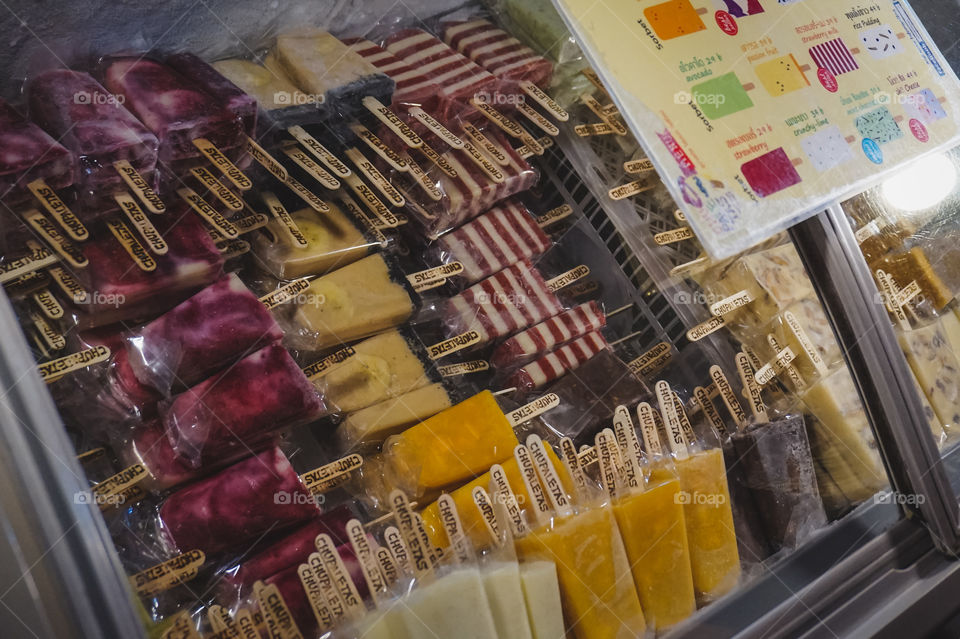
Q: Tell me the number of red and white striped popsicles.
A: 8